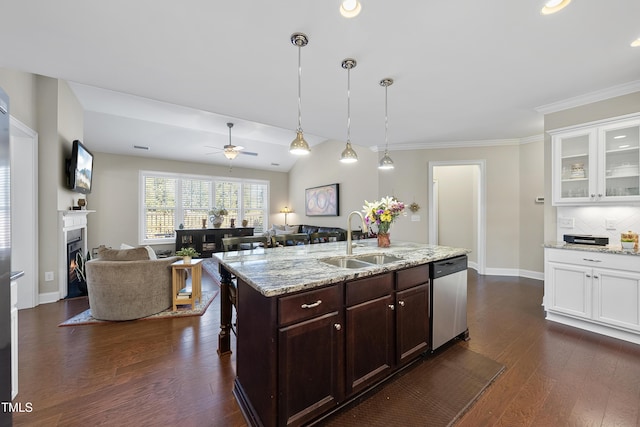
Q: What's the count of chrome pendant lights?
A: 3